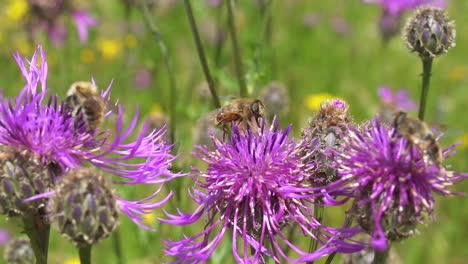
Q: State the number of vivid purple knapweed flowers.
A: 3